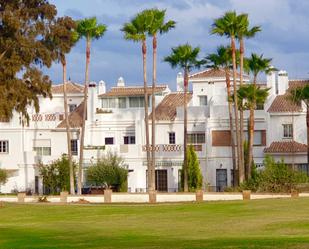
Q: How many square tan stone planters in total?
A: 7